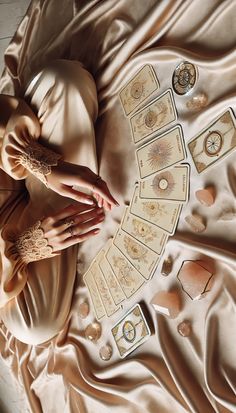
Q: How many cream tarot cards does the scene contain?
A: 13